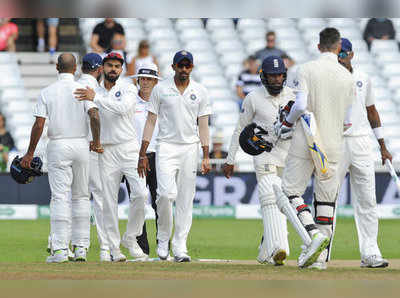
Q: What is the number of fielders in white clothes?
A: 5